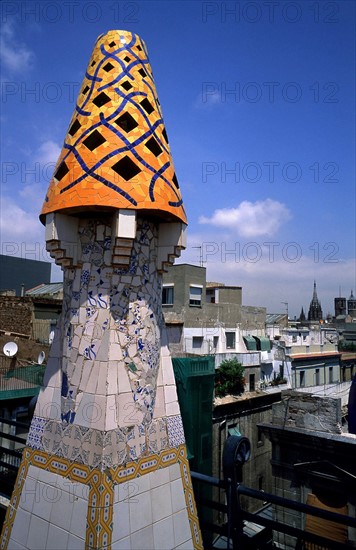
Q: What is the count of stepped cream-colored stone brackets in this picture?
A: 3